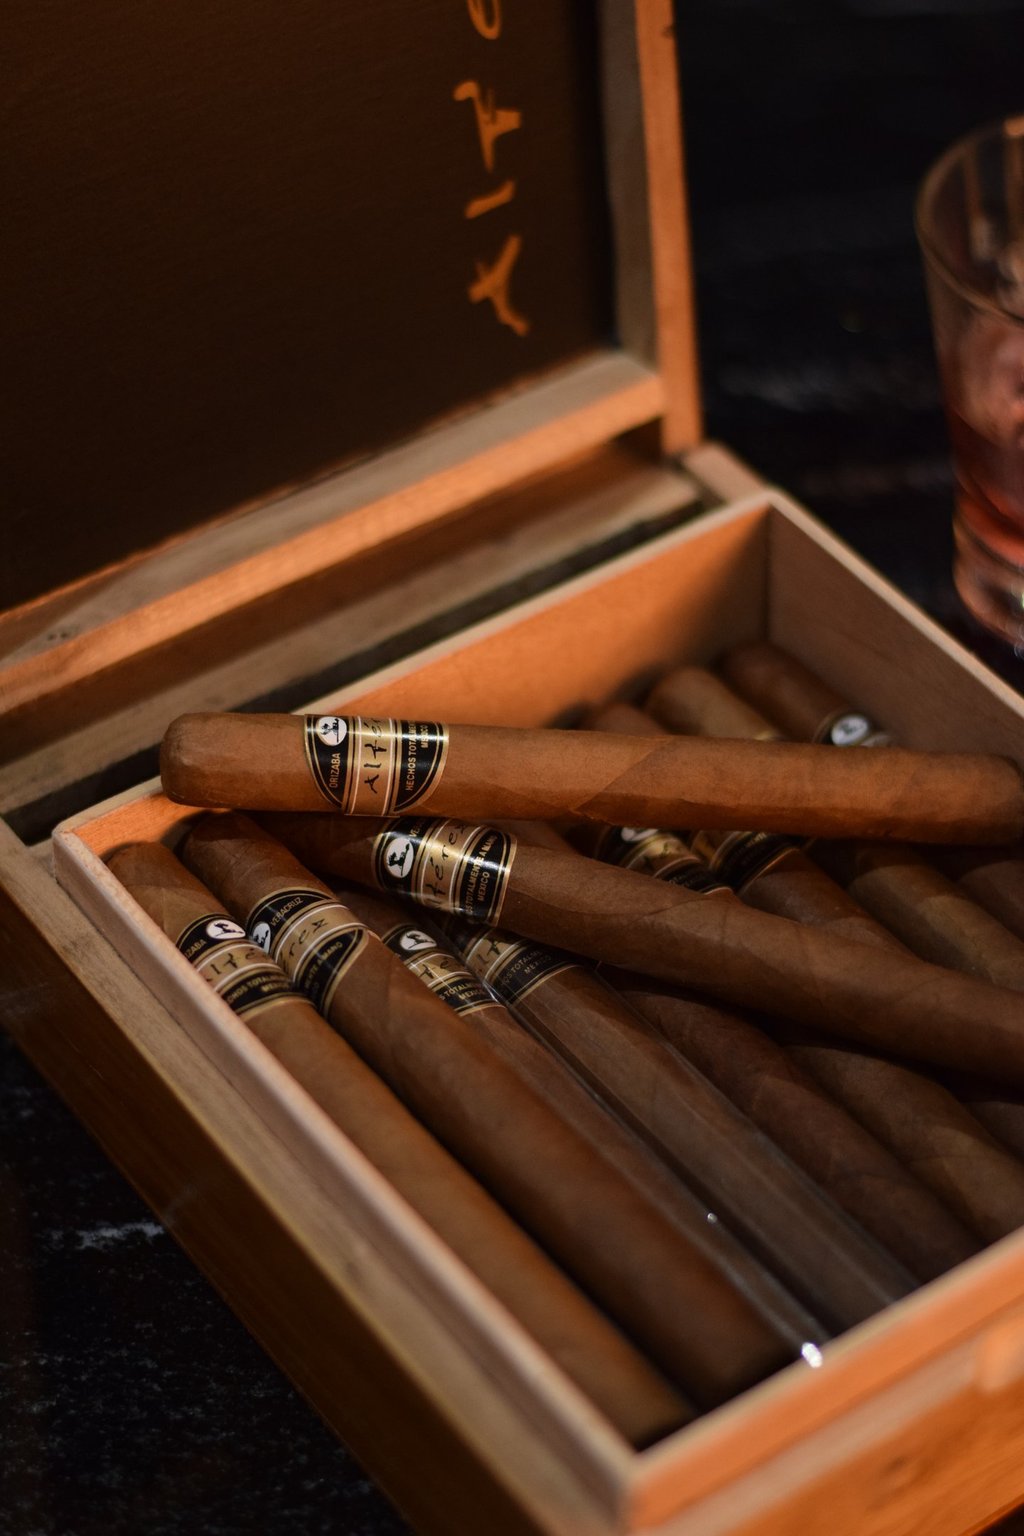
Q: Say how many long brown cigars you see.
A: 11